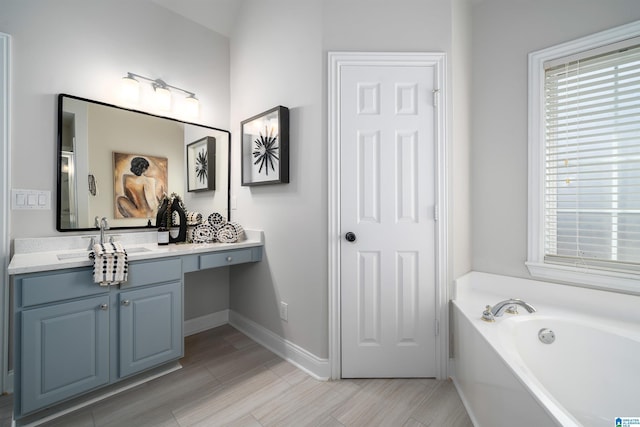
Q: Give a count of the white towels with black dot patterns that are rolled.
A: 3